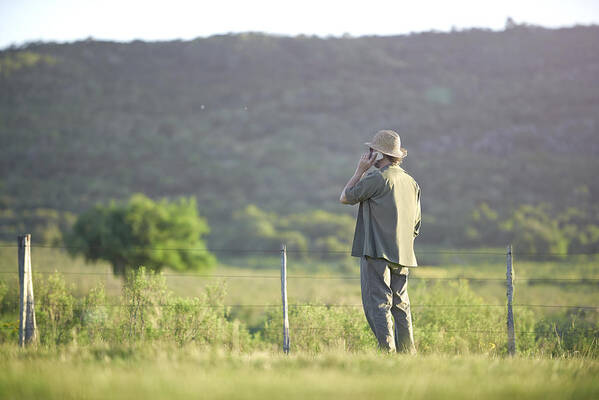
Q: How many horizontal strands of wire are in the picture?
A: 4